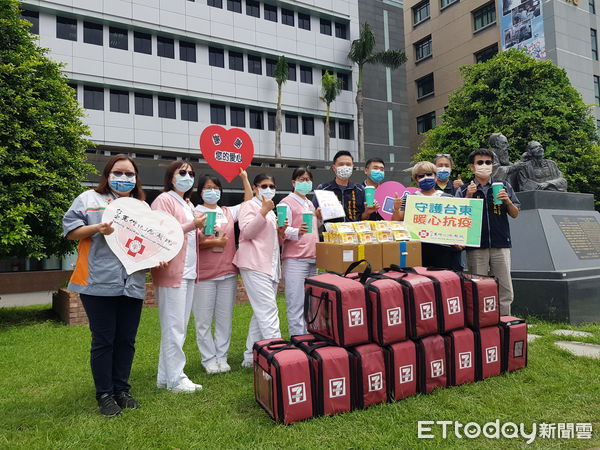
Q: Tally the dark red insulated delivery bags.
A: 13